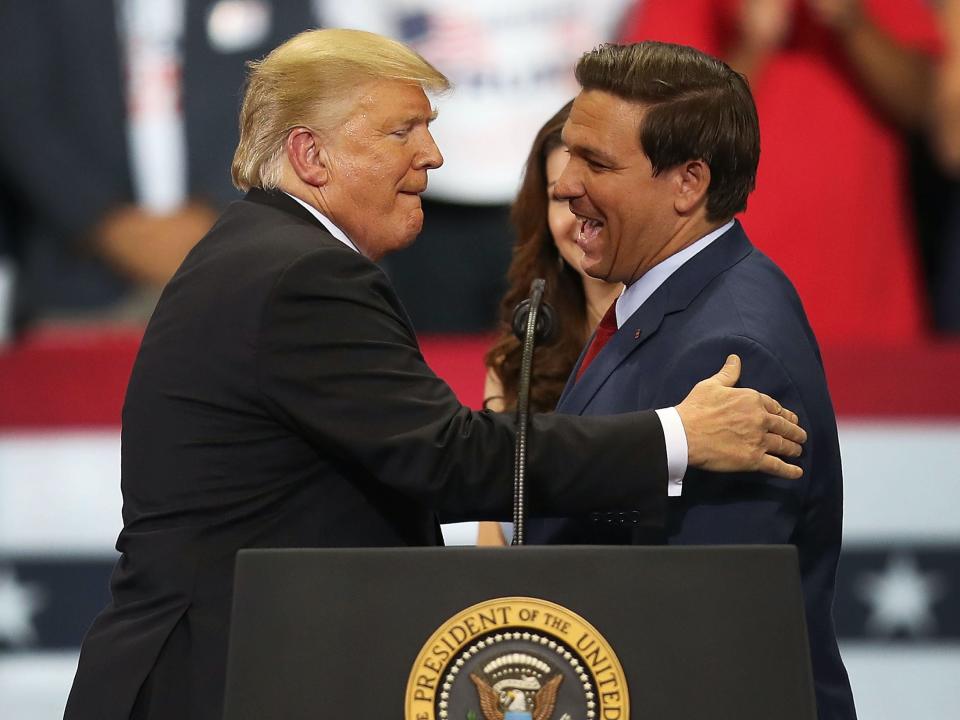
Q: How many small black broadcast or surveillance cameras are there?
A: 0